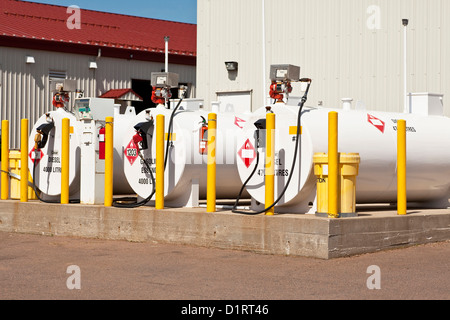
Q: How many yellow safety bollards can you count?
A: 9